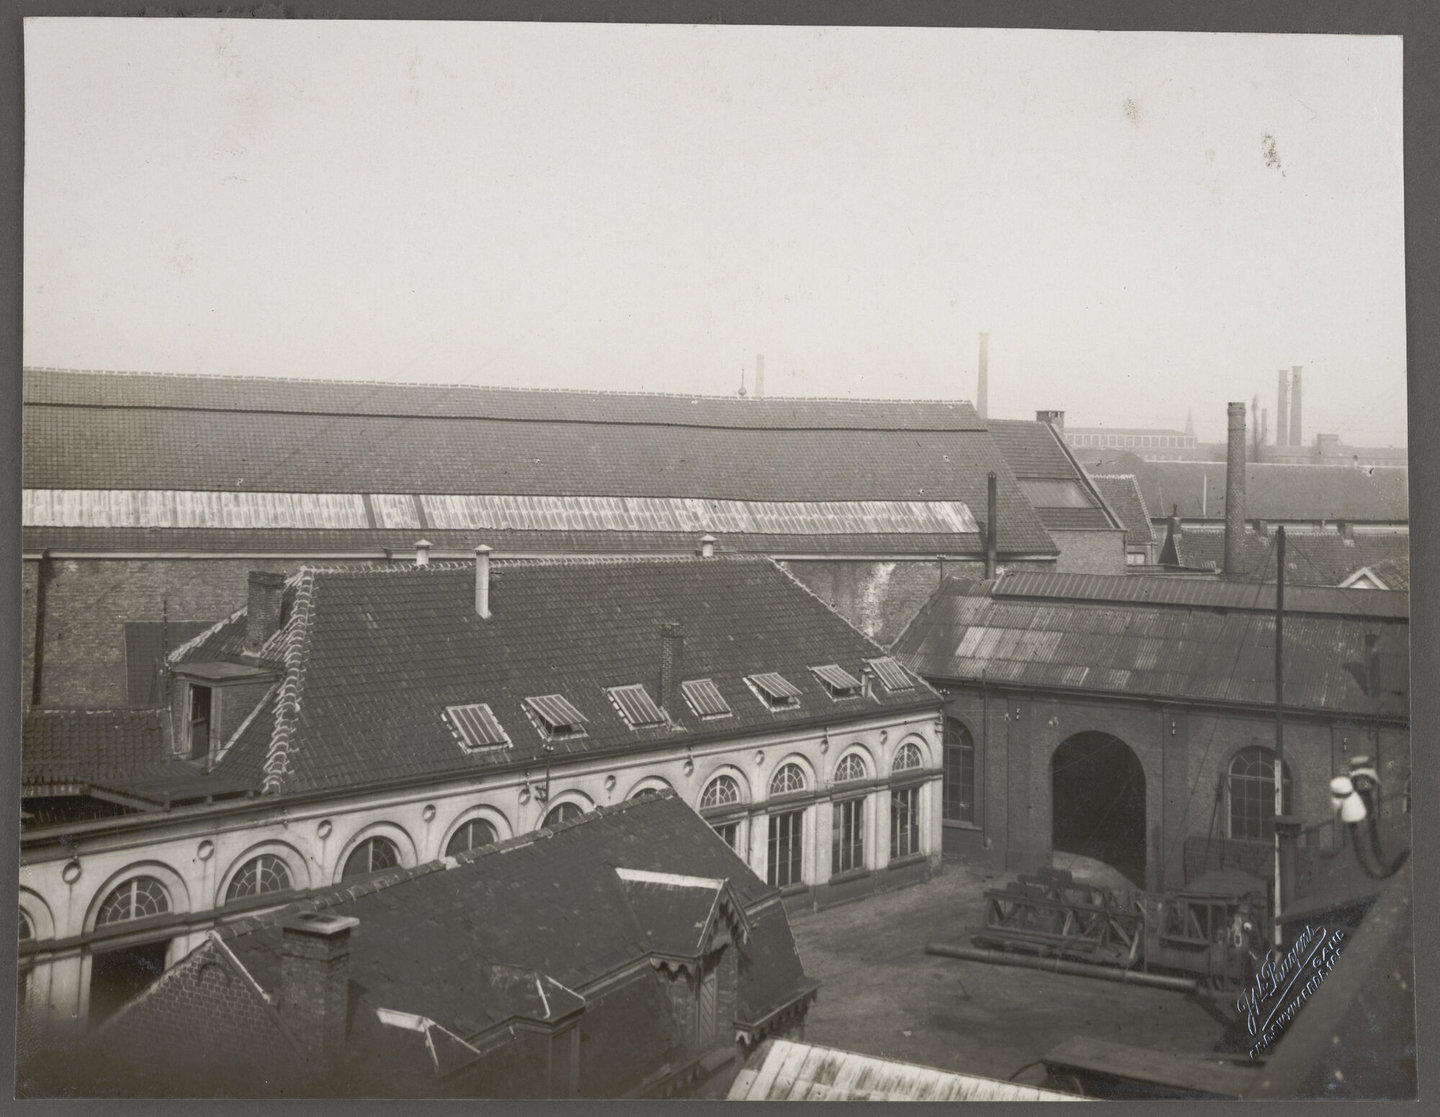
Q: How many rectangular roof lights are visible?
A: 7